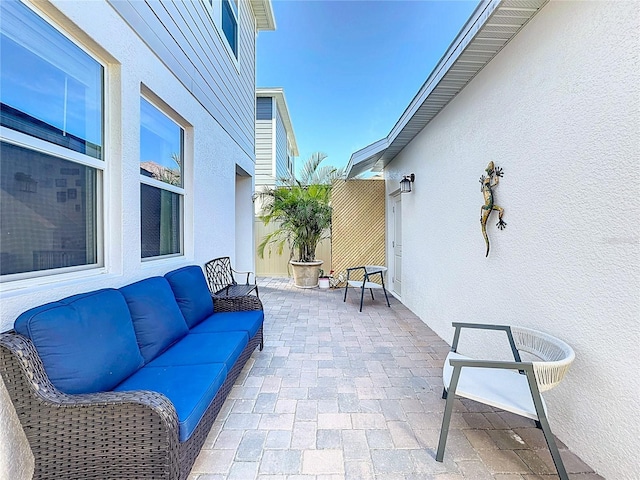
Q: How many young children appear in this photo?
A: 0